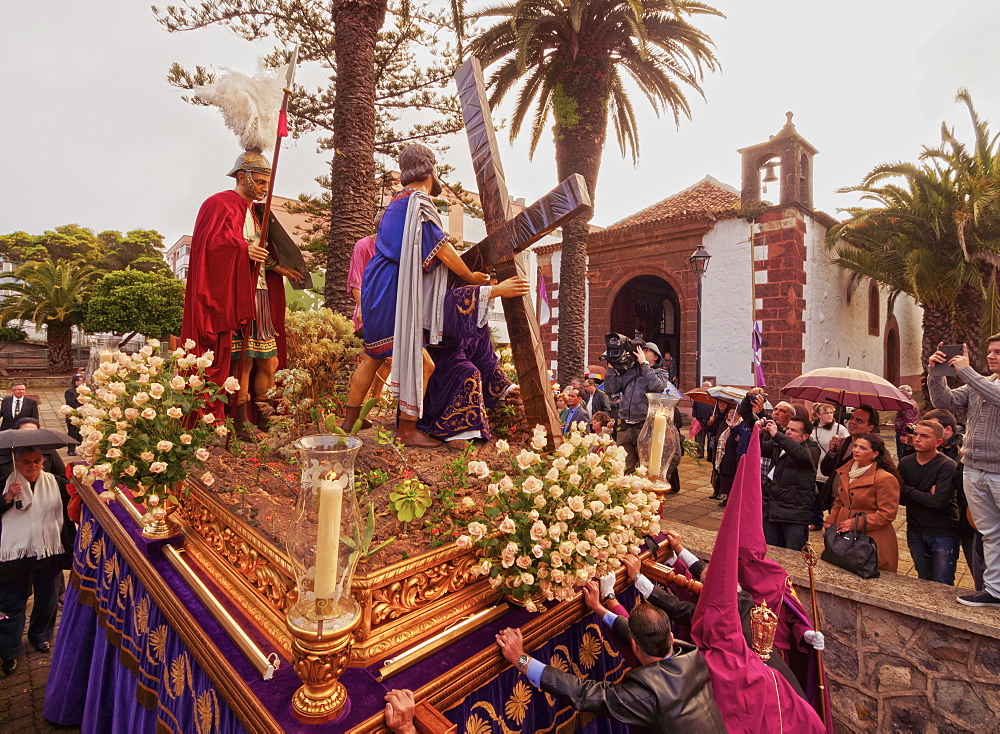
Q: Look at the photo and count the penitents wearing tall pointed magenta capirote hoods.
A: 2